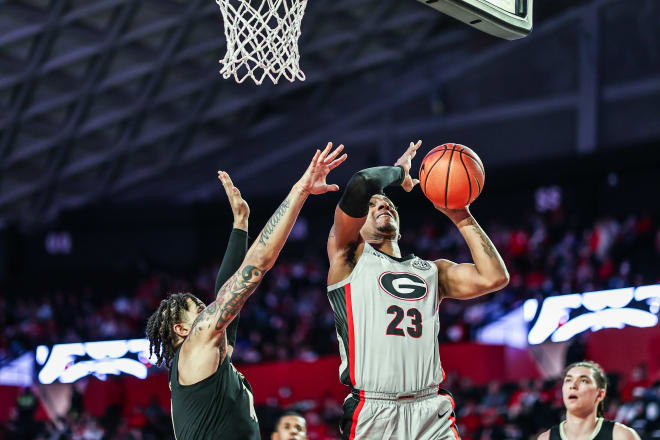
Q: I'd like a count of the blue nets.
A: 0